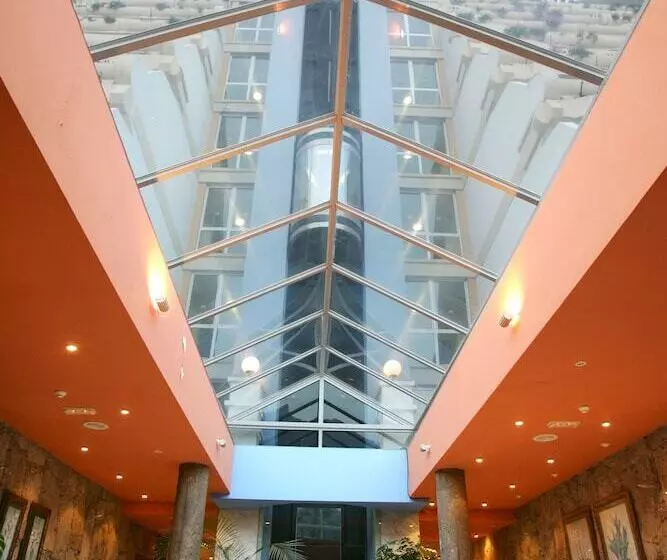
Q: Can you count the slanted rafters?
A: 14